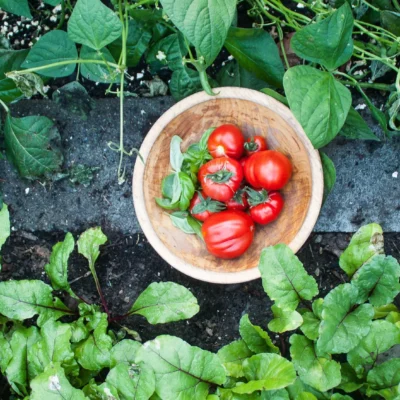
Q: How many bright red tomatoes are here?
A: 8